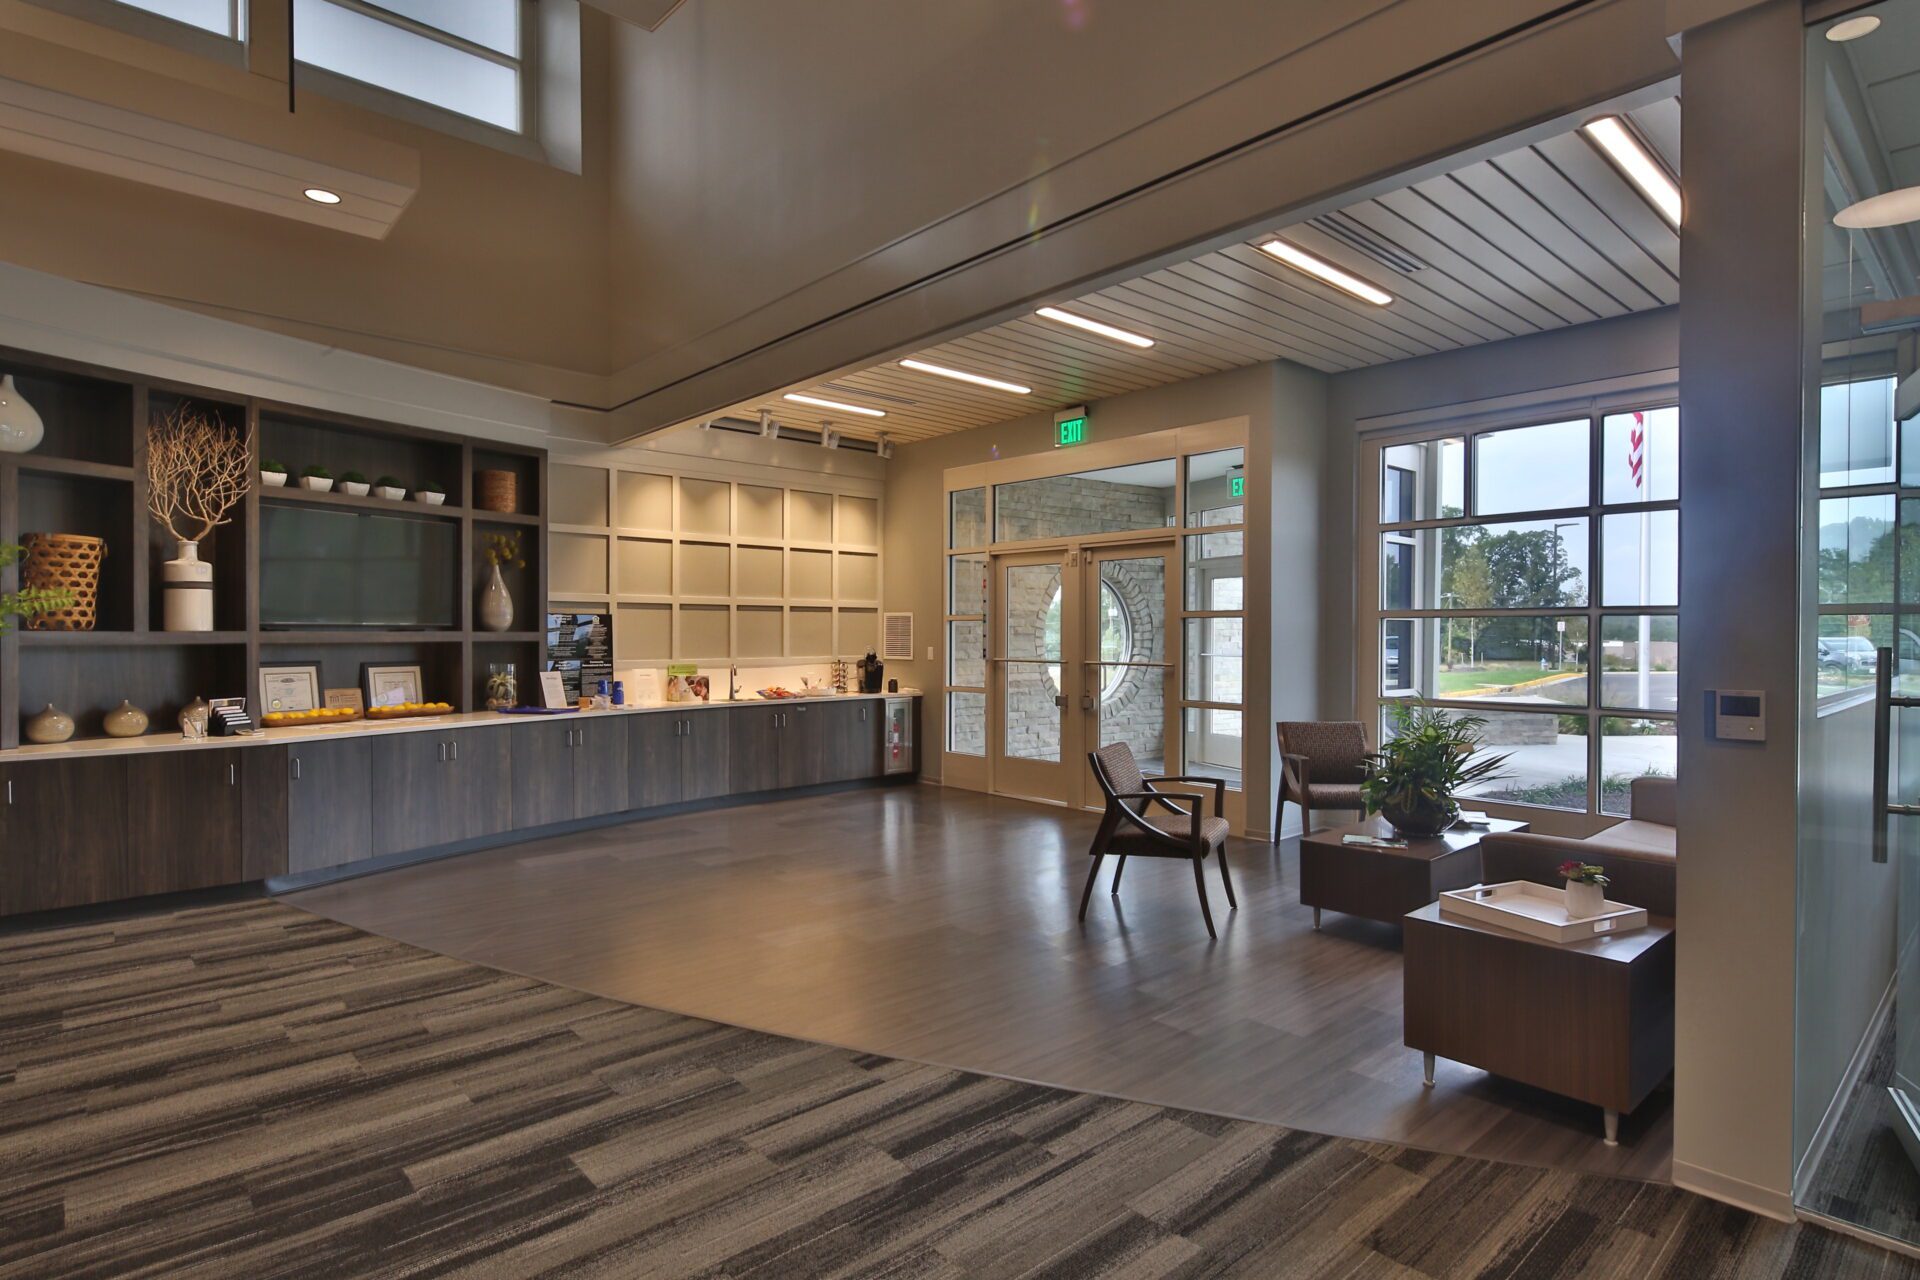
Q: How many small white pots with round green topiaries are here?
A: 5